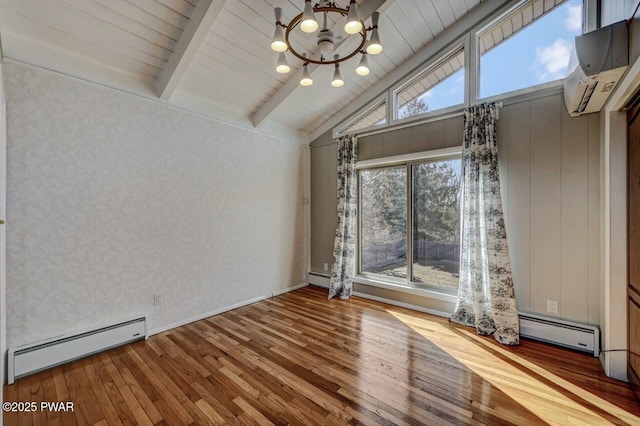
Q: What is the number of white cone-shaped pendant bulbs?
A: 8